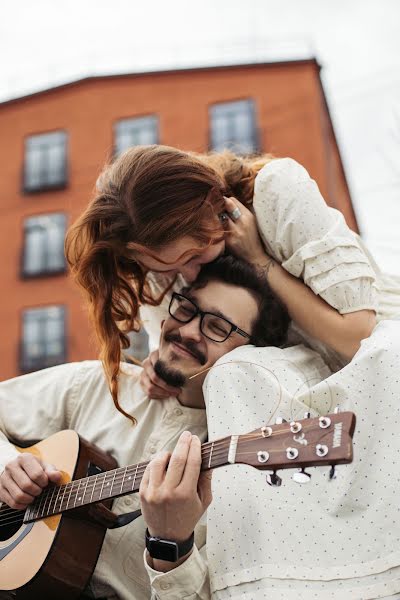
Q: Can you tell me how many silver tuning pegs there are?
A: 6